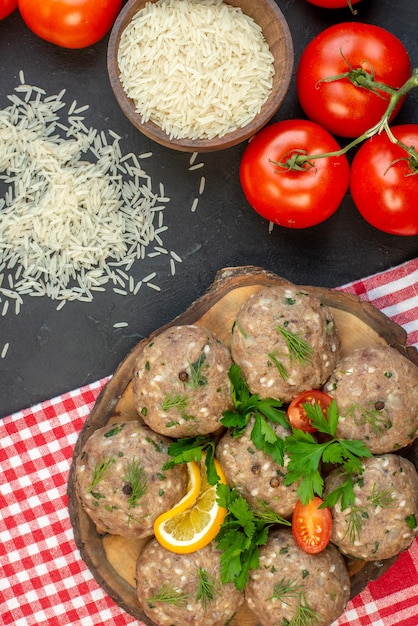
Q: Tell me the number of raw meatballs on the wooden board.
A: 8